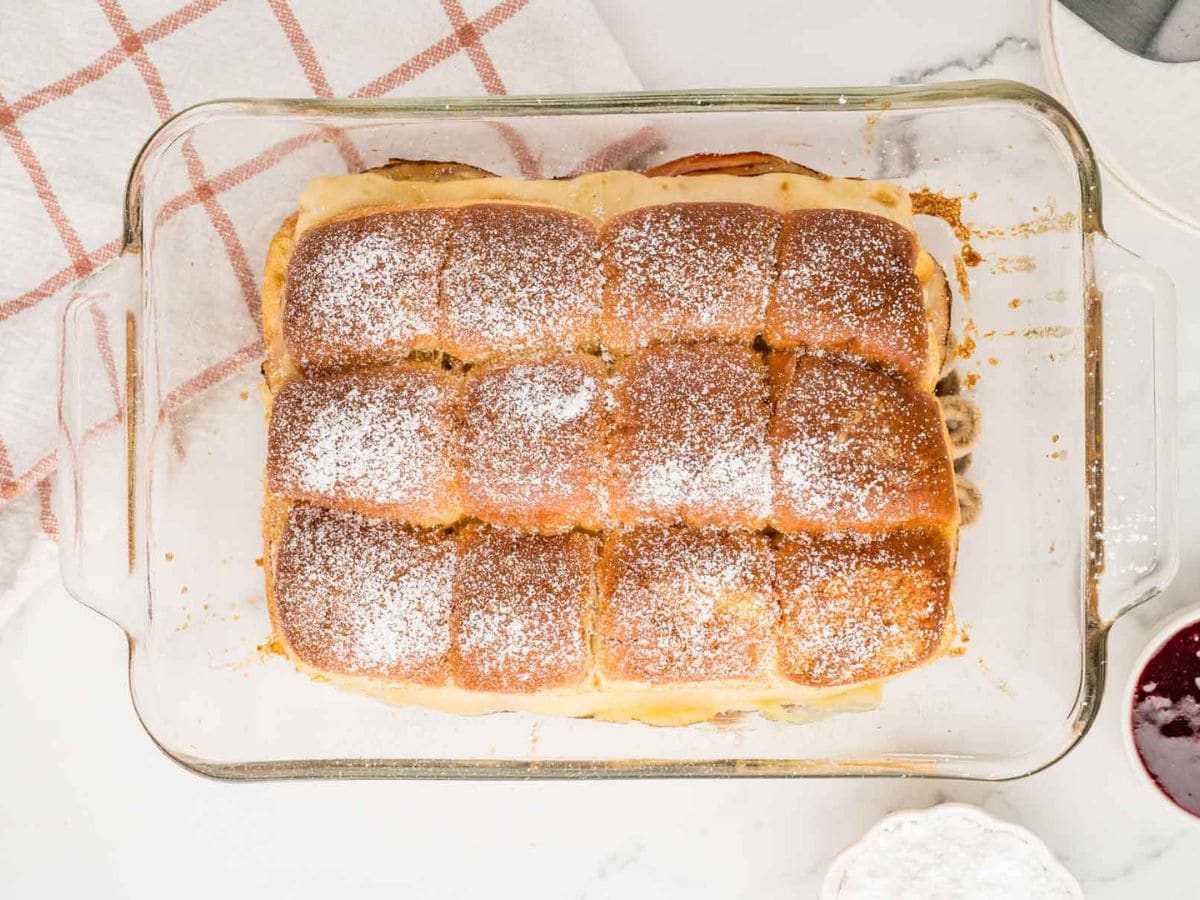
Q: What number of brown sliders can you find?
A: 12